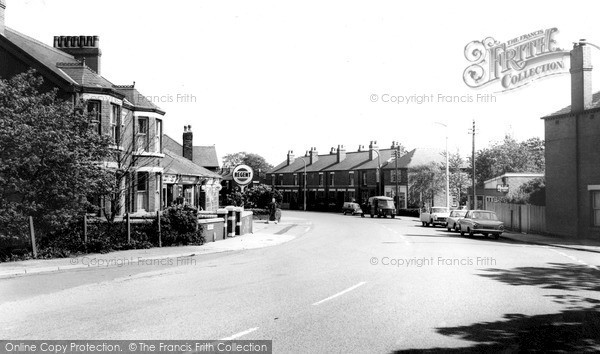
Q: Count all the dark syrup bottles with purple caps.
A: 0